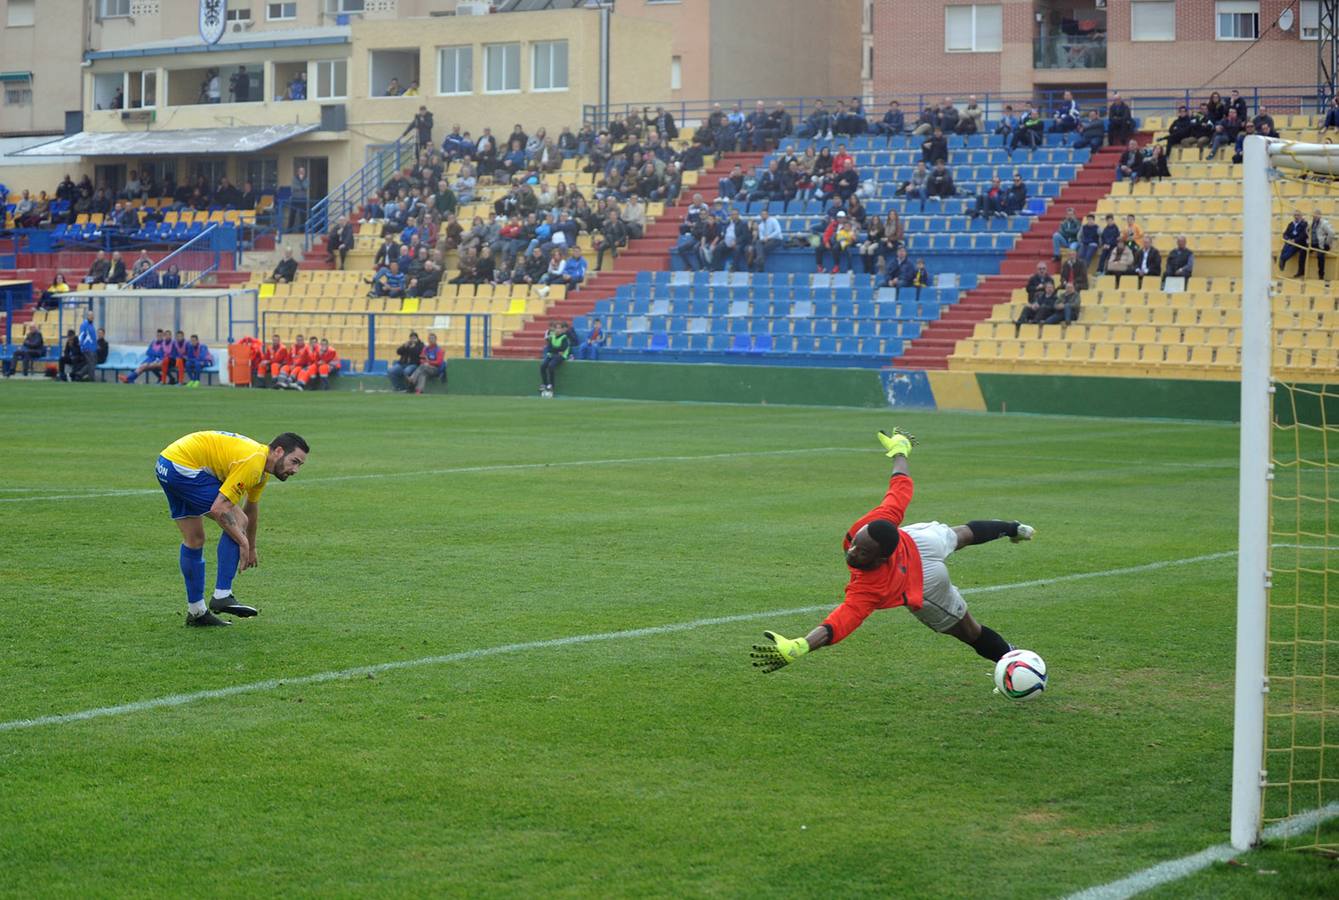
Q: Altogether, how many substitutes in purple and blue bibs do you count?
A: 4